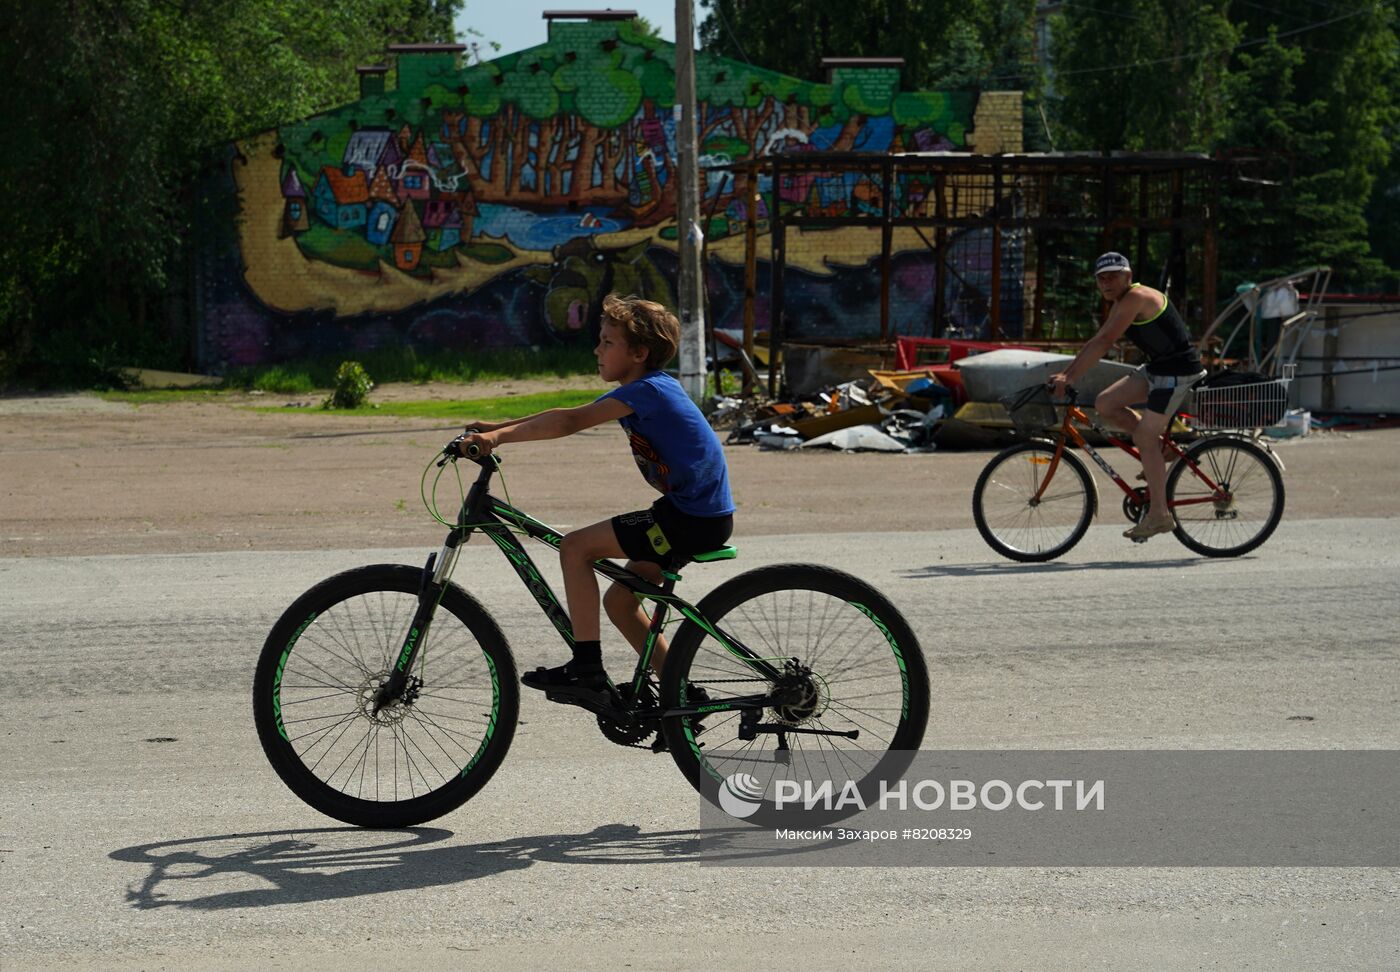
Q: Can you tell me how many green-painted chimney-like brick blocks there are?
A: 4